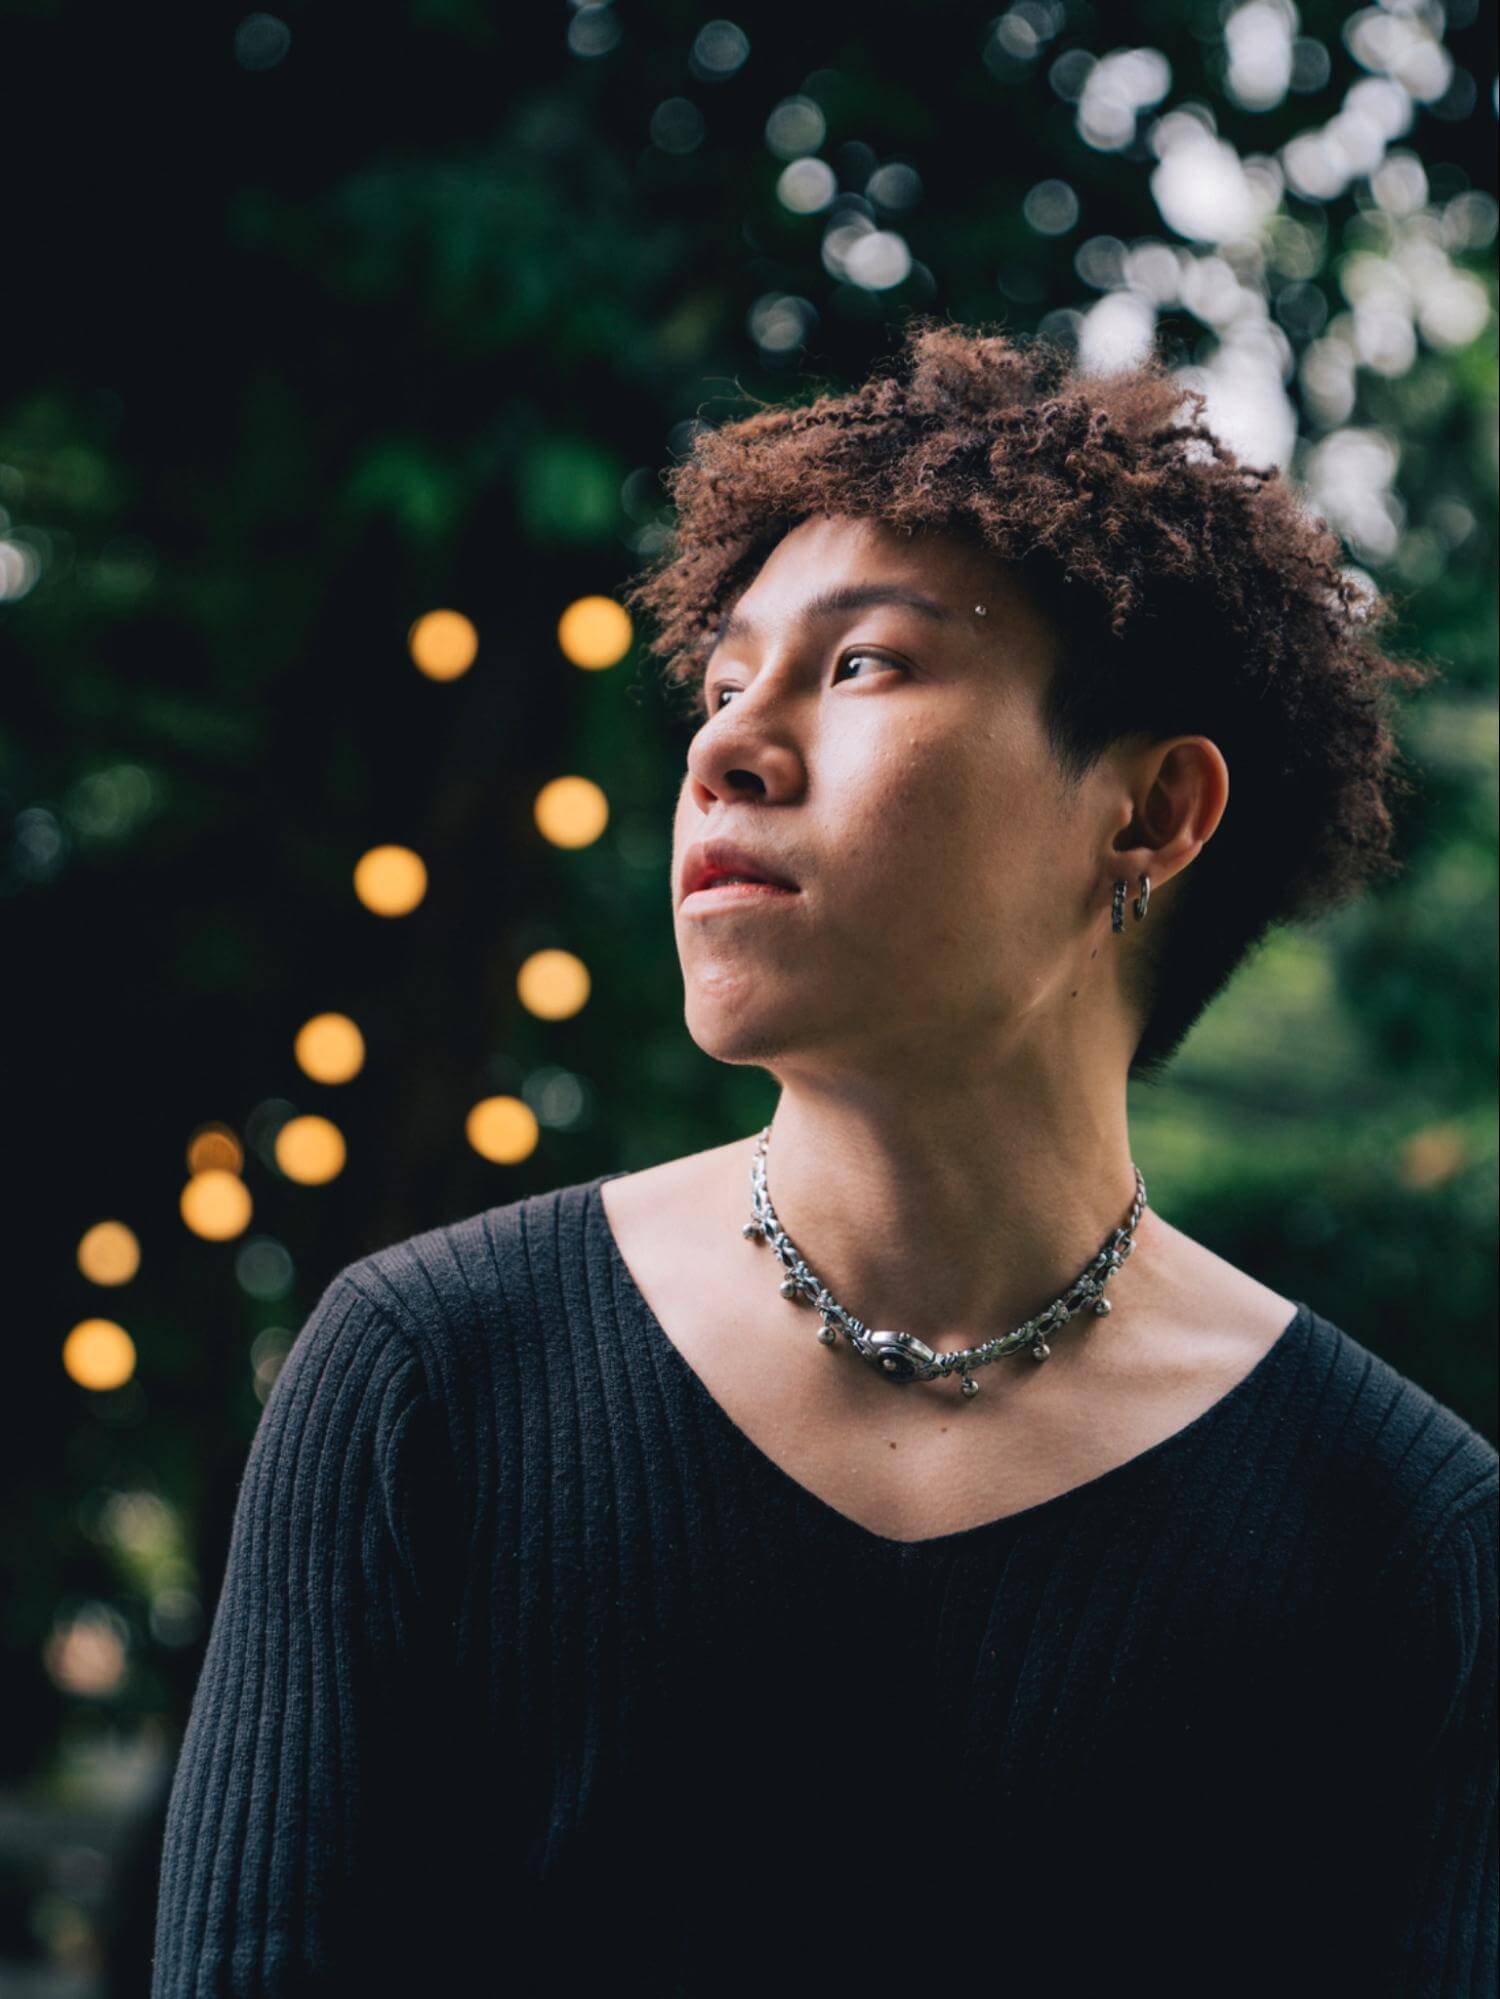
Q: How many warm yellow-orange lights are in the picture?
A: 12